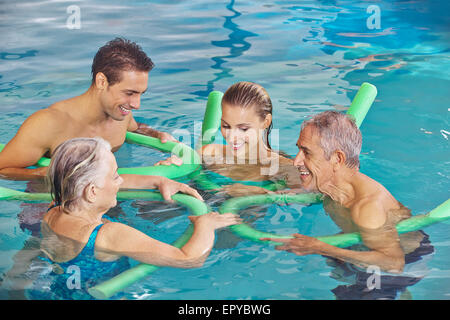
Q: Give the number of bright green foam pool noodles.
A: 4